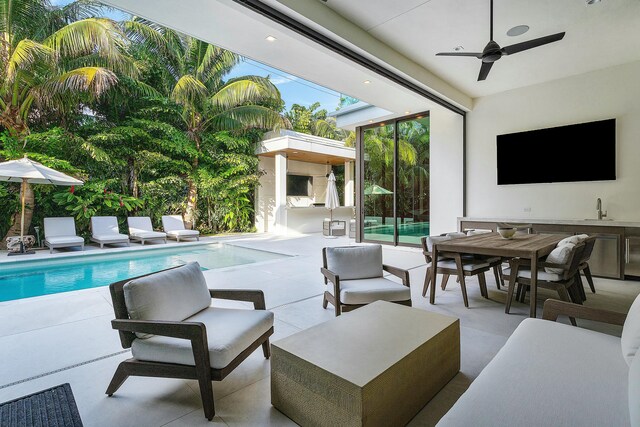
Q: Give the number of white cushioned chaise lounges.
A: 4